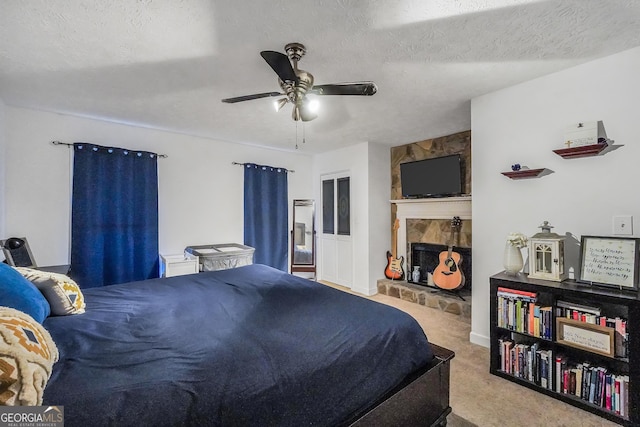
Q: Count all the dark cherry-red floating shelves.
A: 2